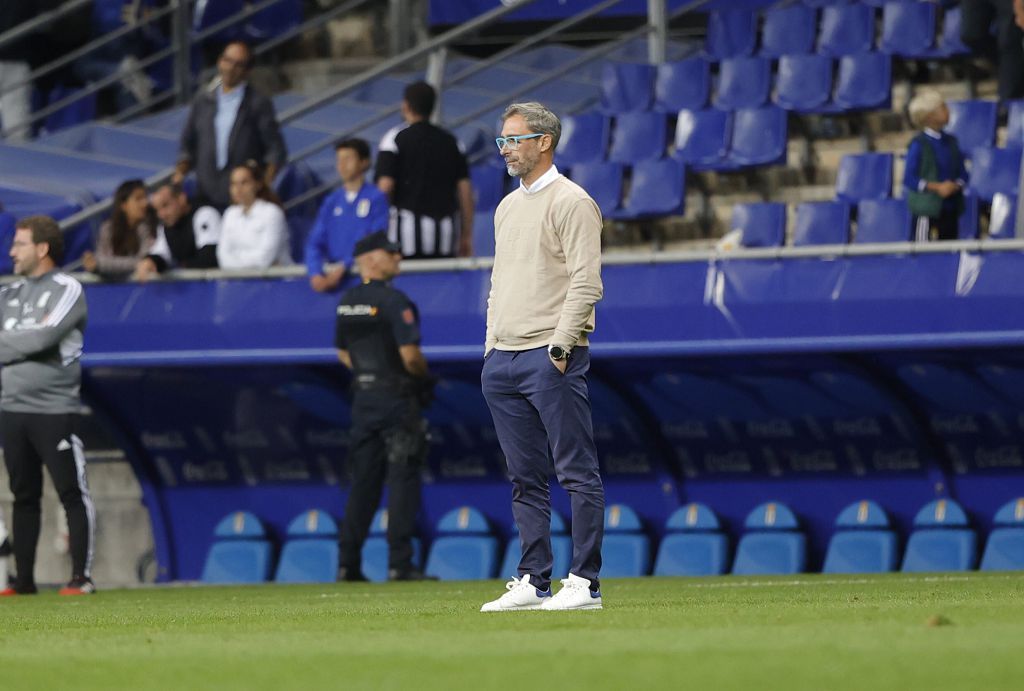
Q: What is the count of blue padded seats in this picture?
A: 11